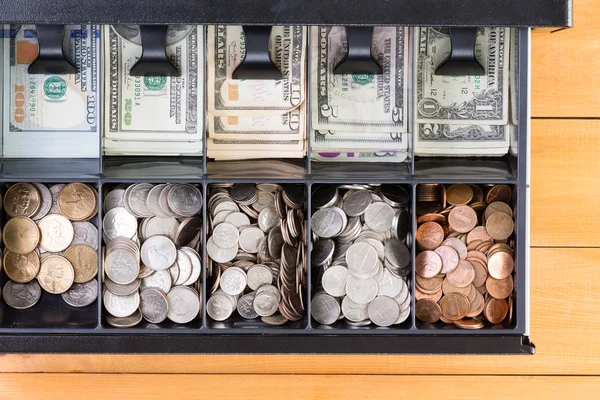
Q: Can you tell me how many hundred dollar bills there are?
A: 1